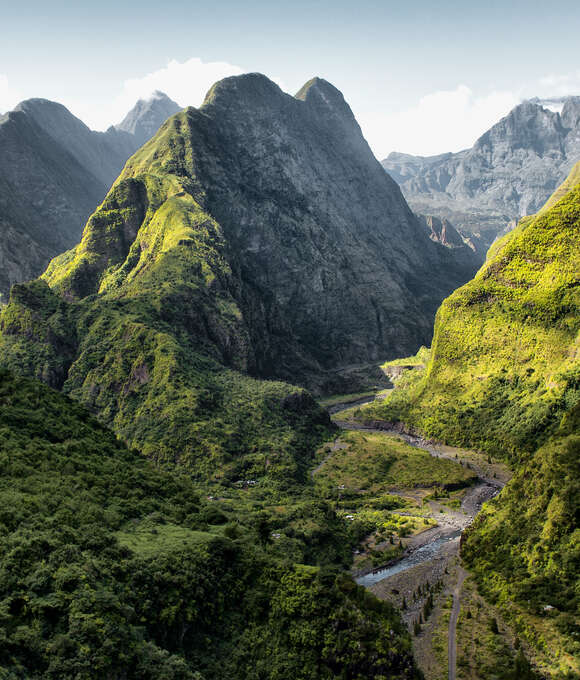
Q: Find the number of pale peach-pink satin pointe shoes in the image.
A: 0